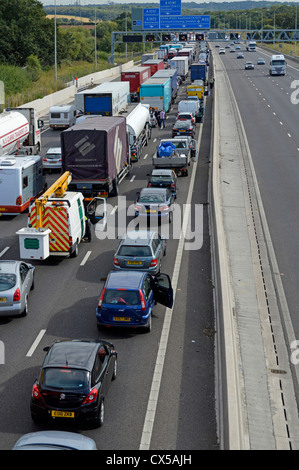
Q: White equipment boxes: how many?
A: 1